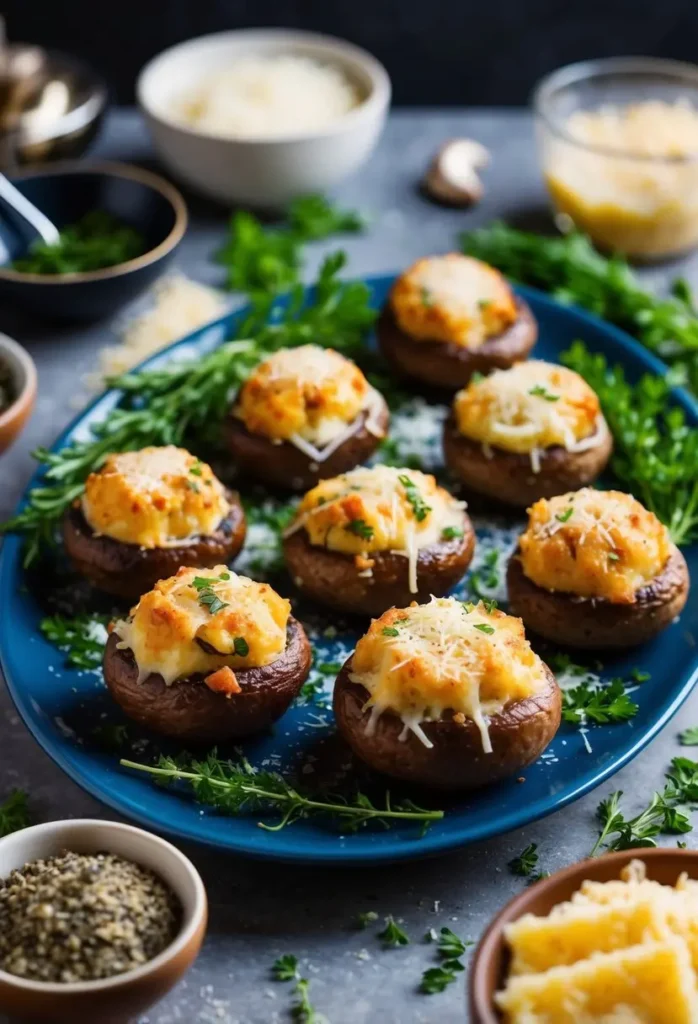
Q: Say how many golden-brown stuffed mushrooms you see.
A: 8